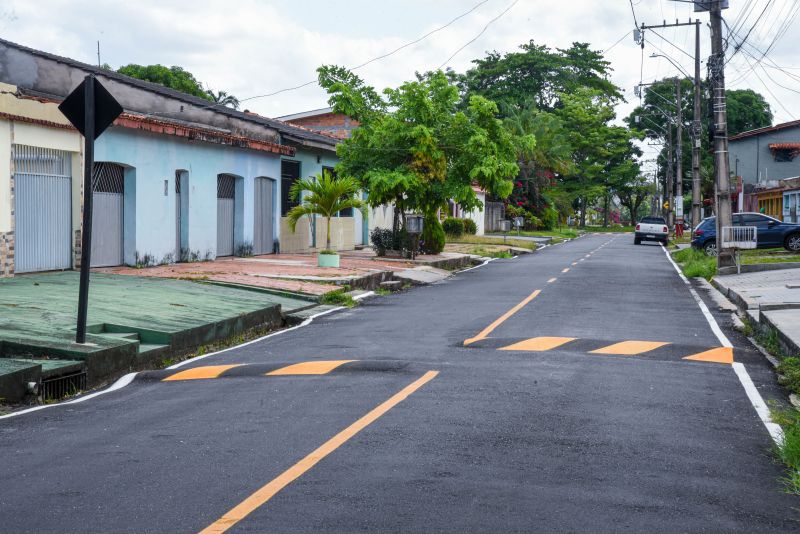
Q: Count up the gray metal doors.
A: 5